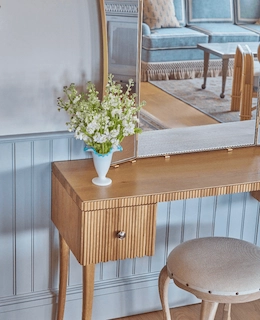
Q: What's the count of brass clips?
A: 4